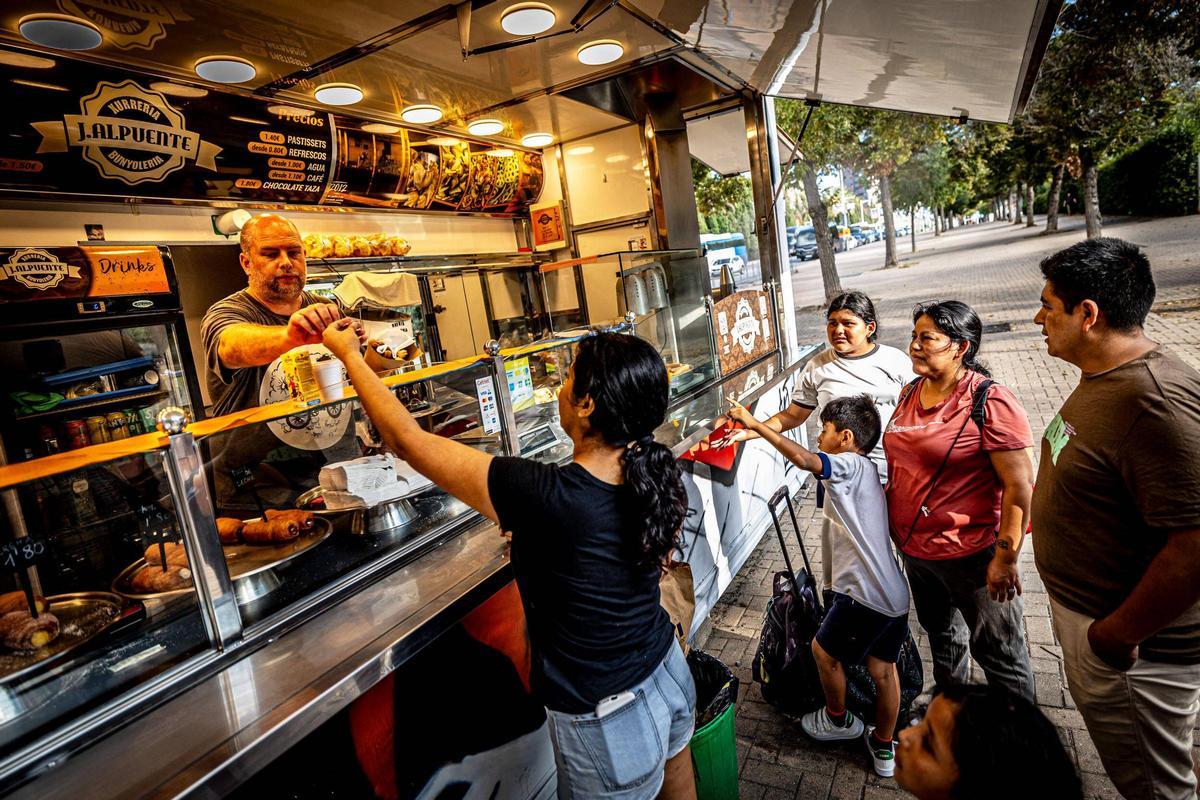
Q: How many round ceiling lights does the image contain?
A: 8